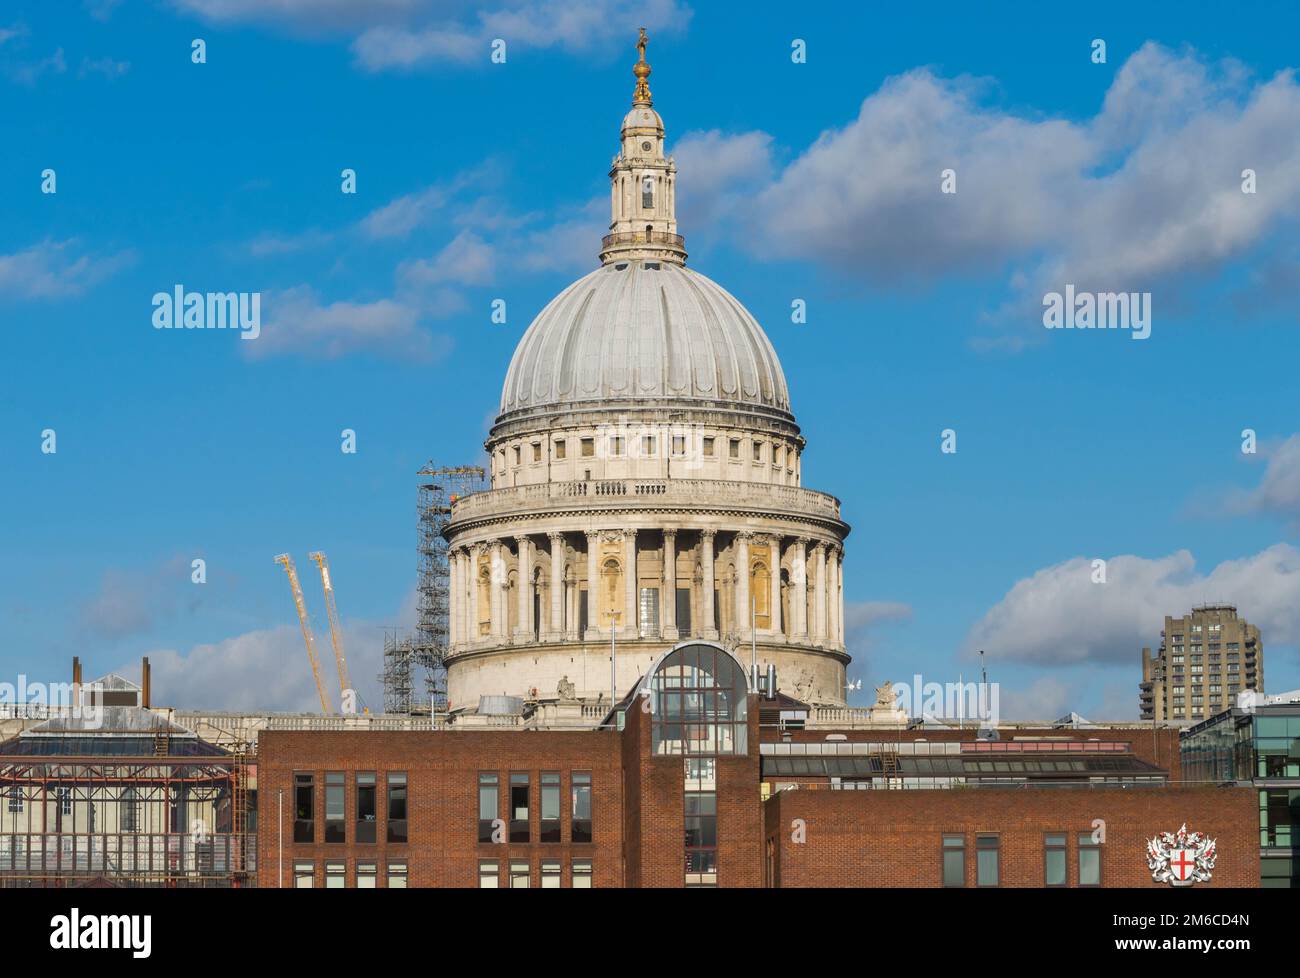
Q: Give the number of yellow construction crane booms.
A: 2